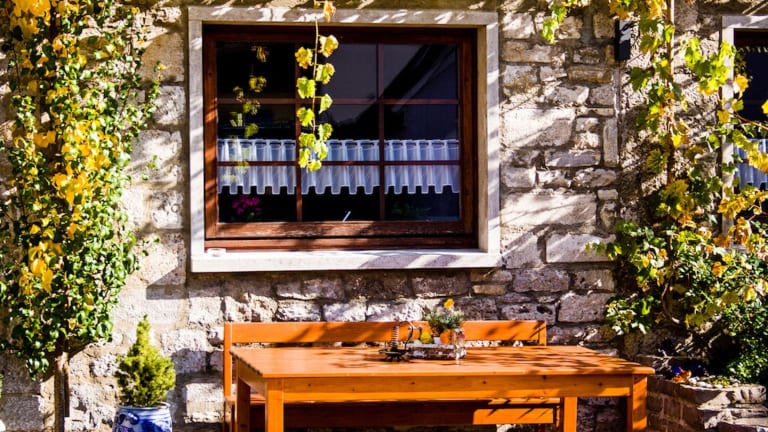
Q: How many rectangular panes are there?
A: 9